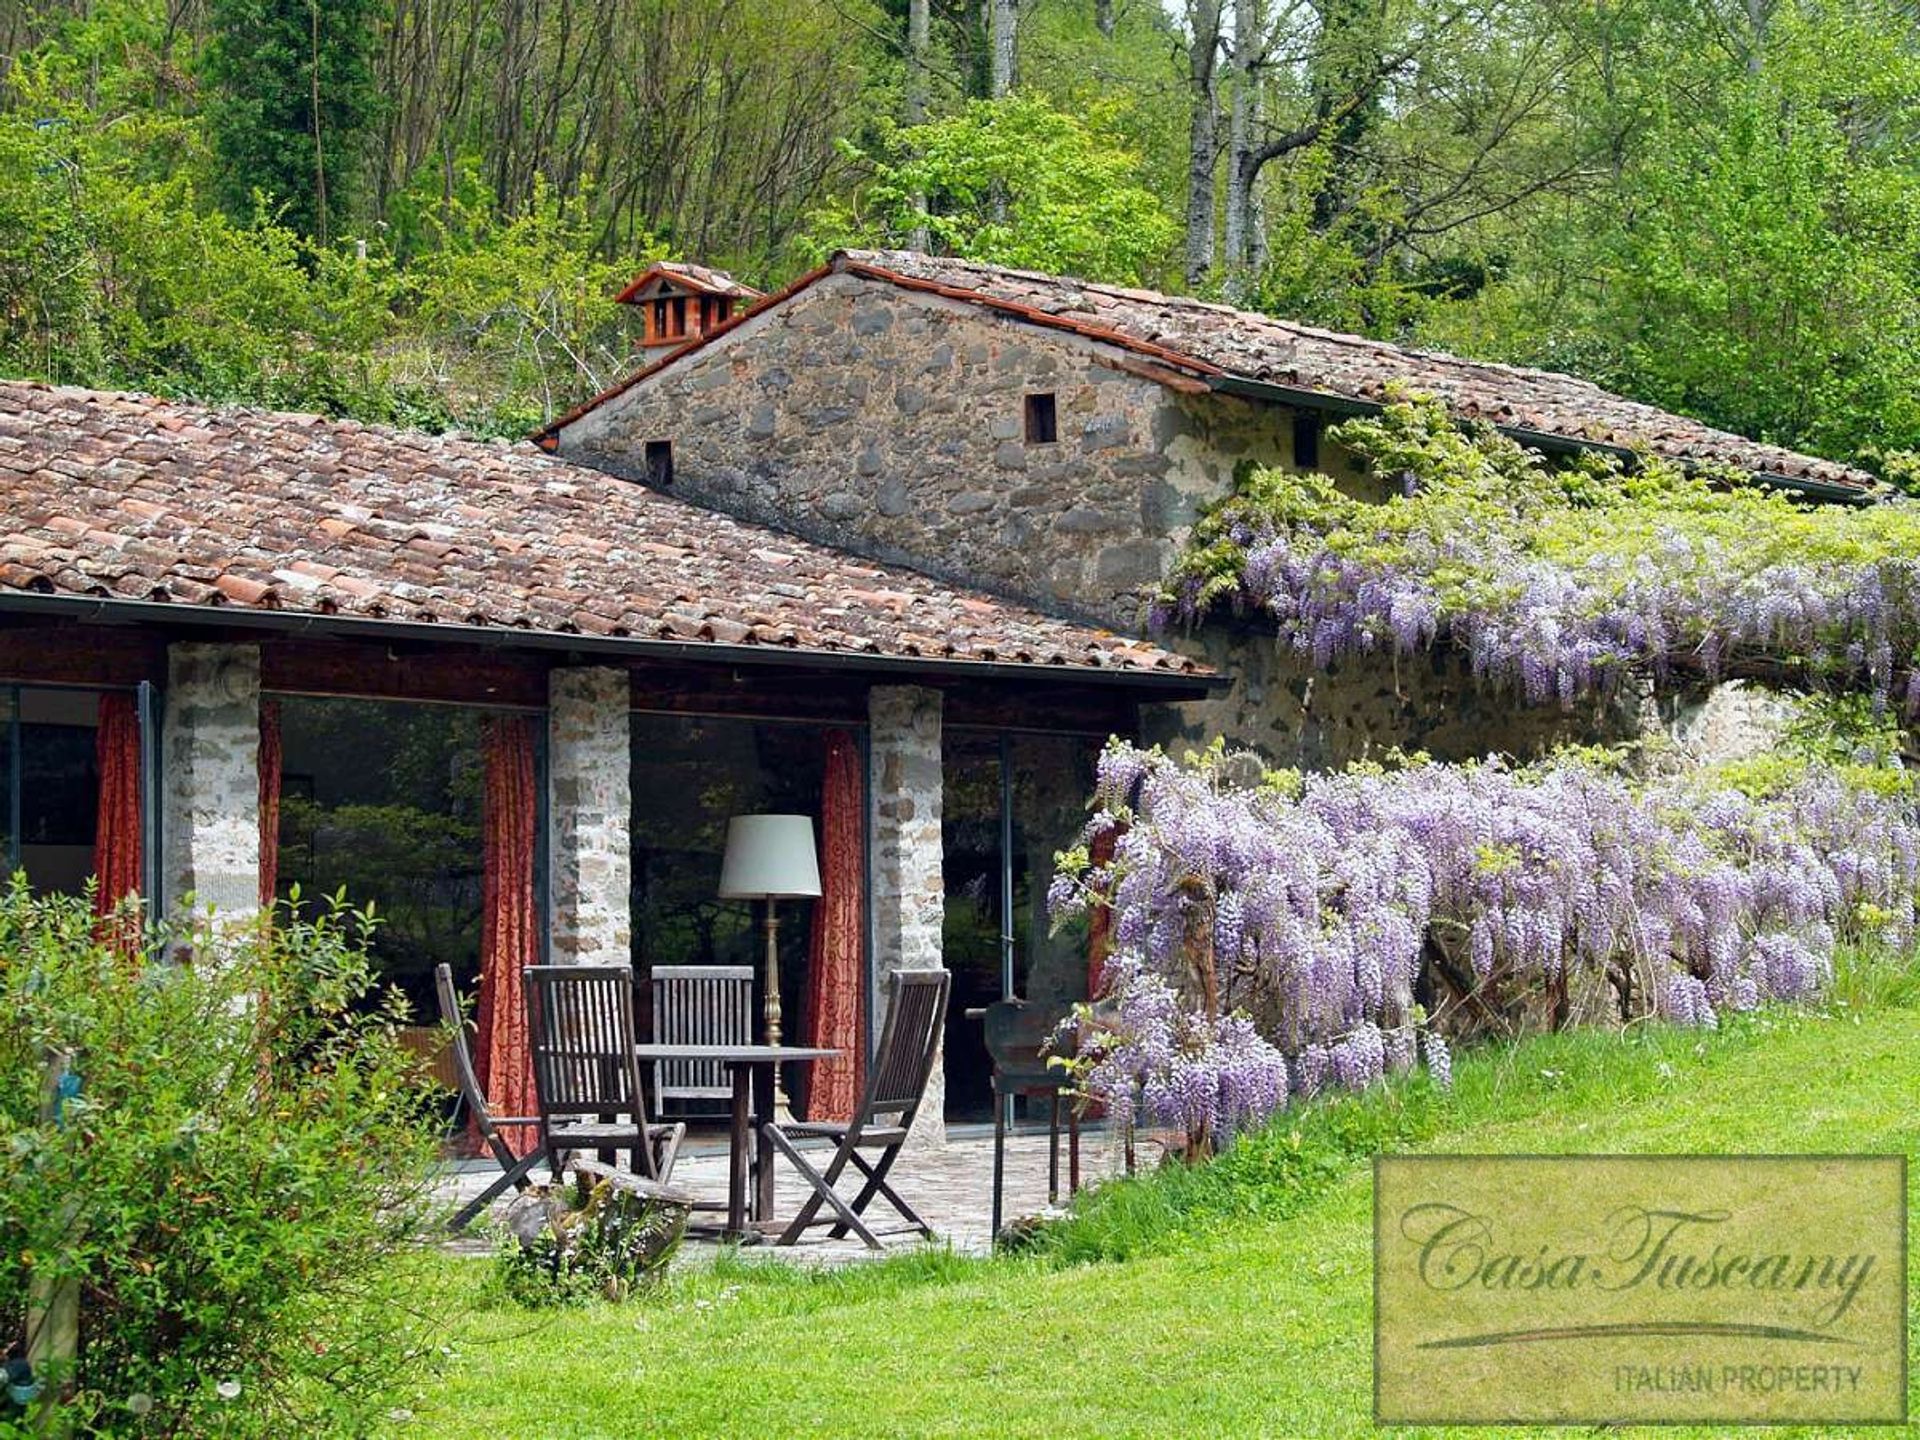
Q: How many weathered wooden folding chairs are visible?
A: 4